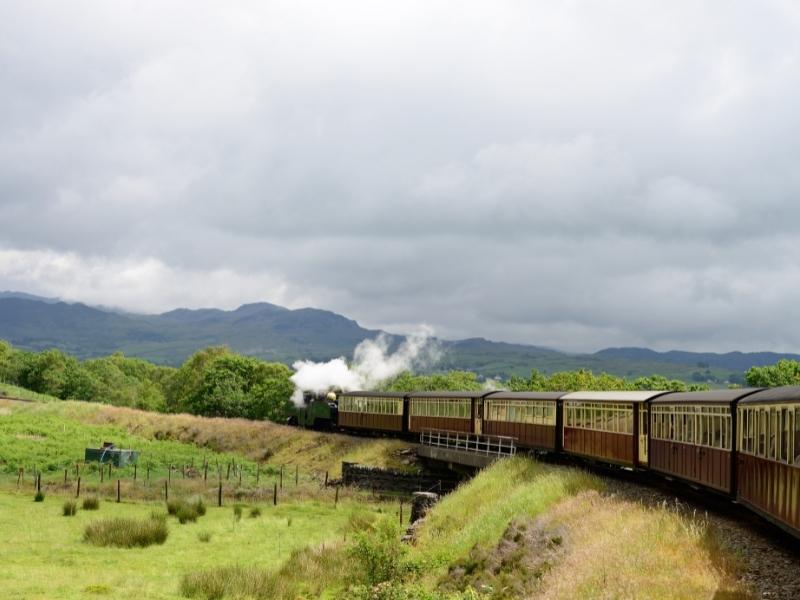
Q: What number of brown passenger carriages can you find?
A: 6